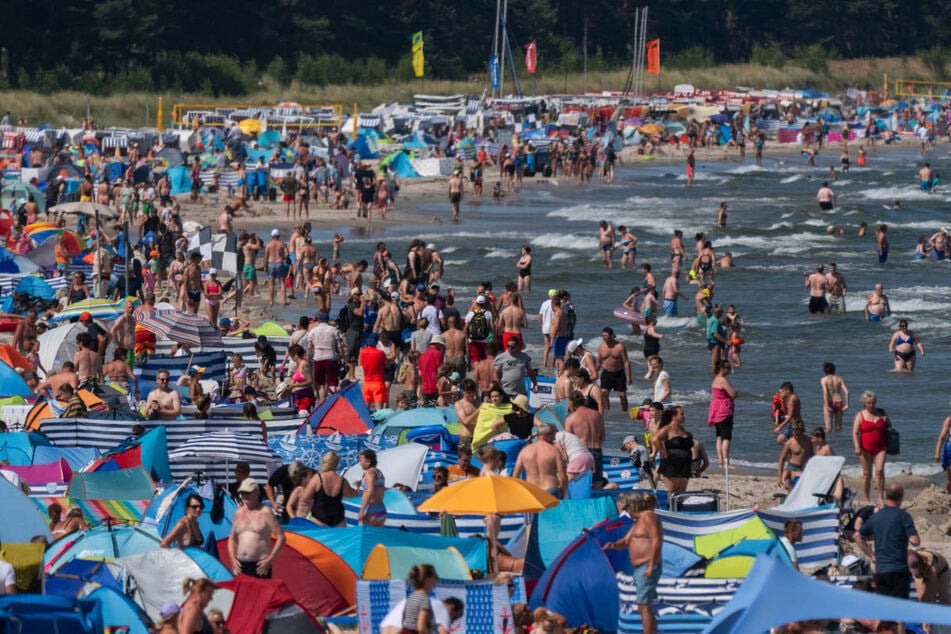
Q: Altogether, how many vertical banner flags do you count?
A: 4